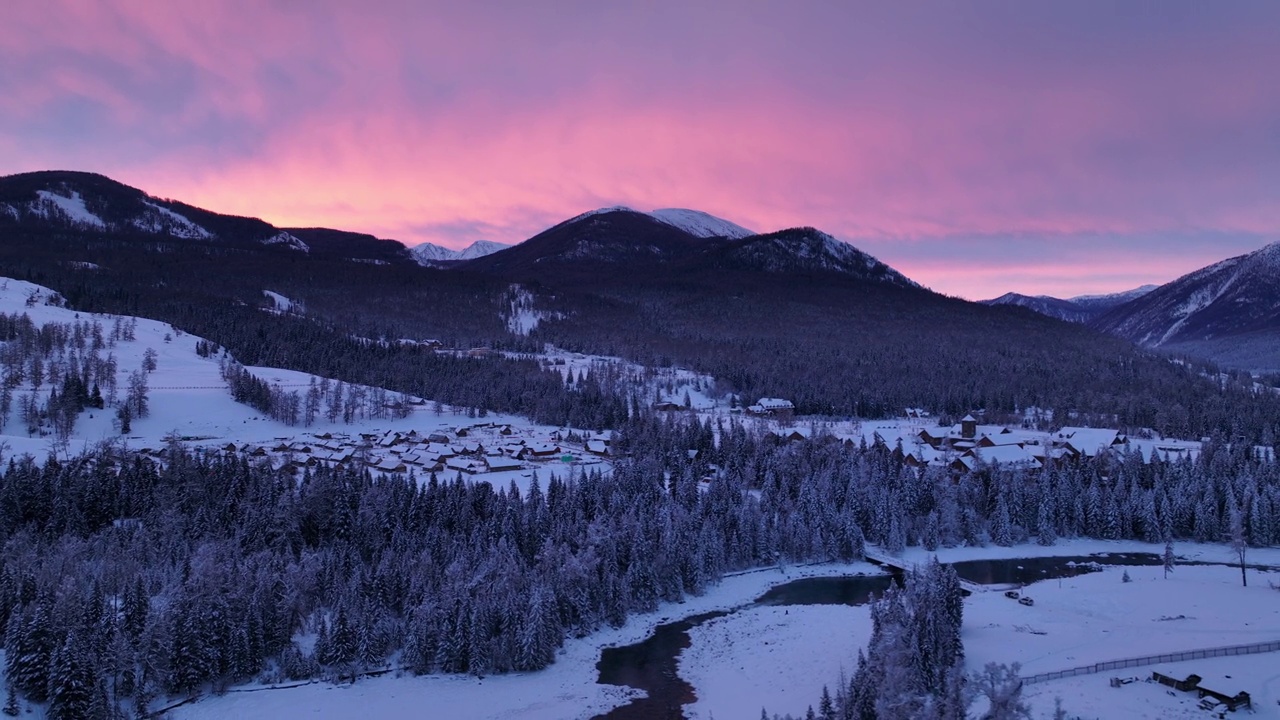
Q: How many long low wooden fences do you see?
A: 1